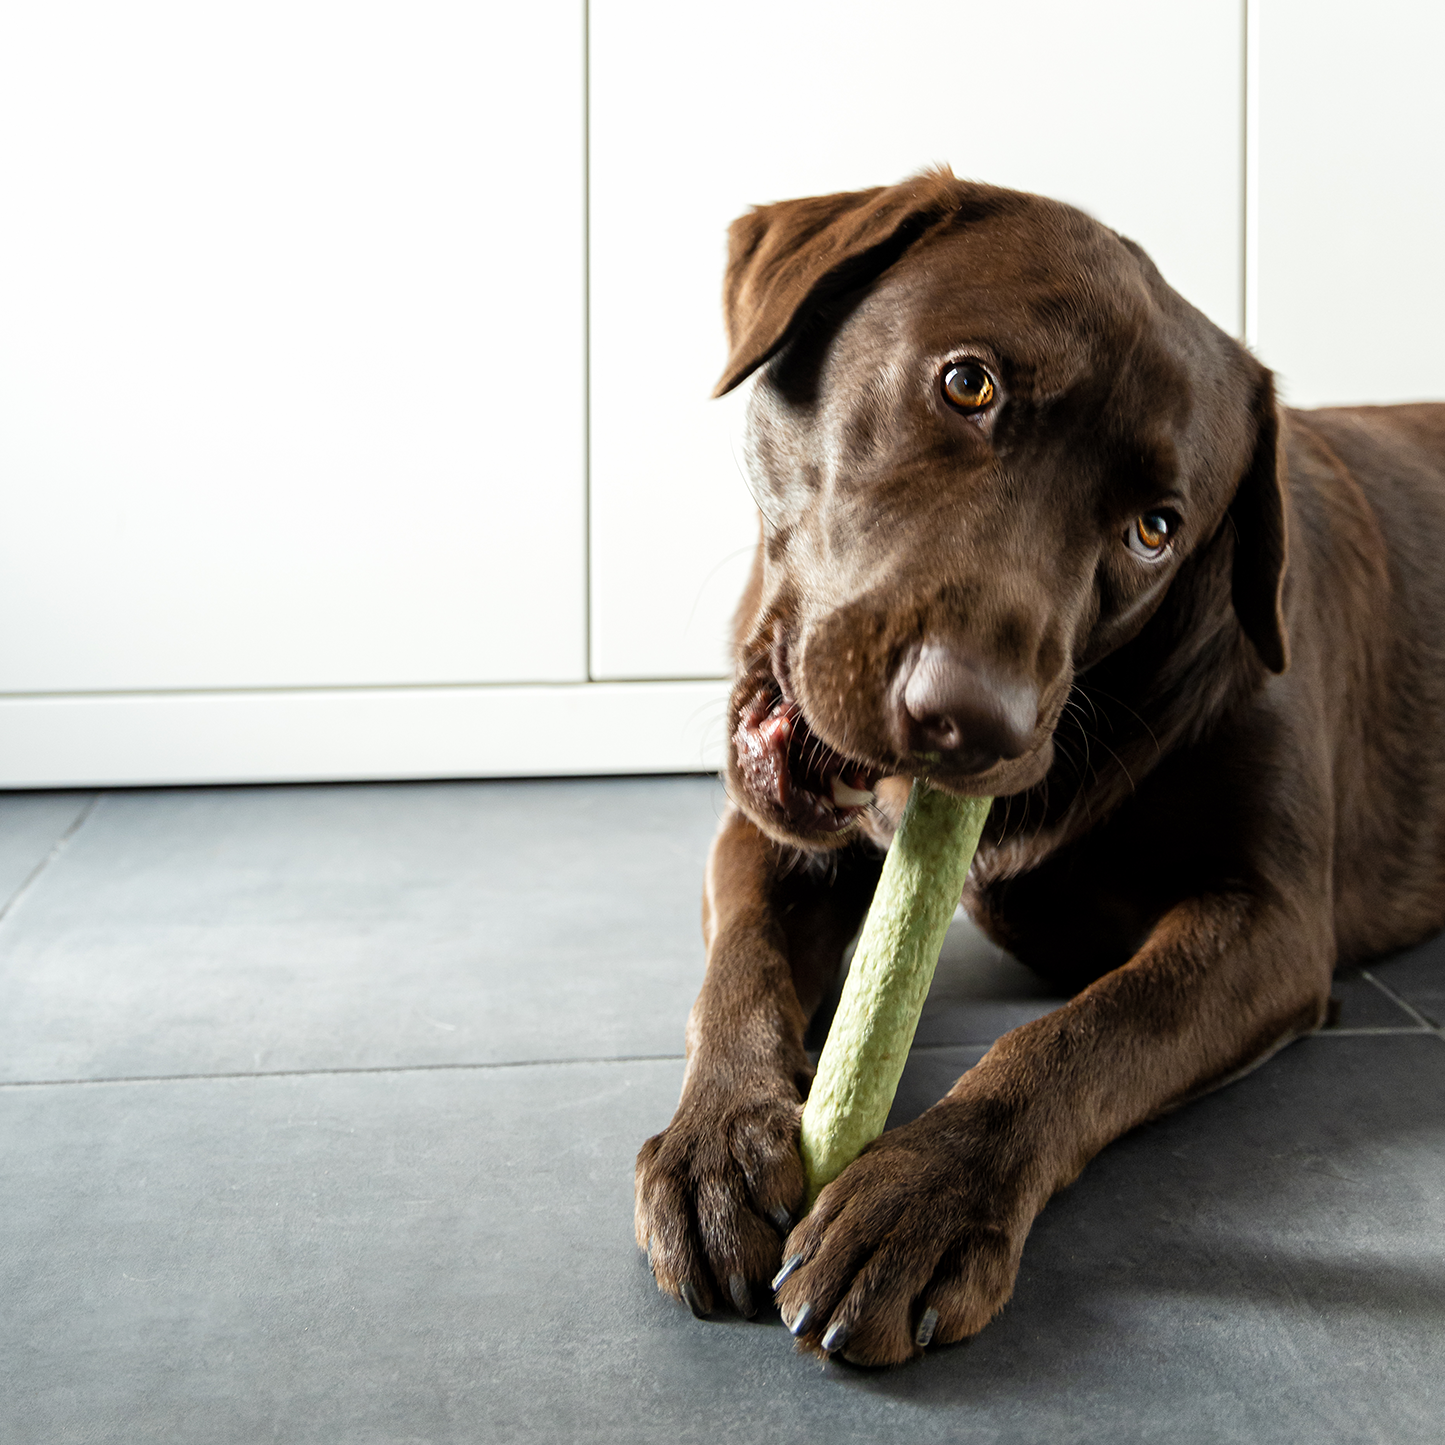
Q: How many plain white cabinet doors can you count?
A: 3